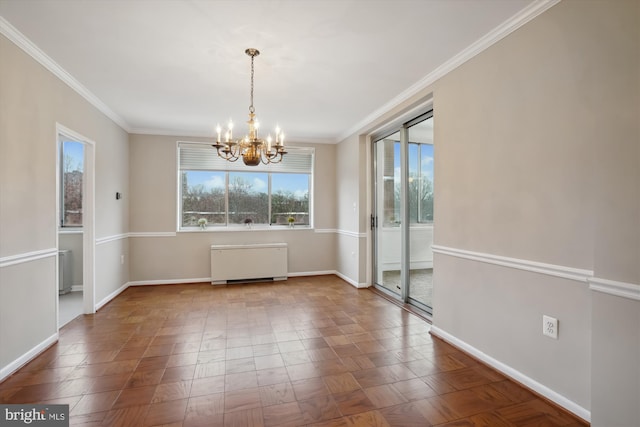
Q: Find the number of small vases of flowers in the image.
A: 3